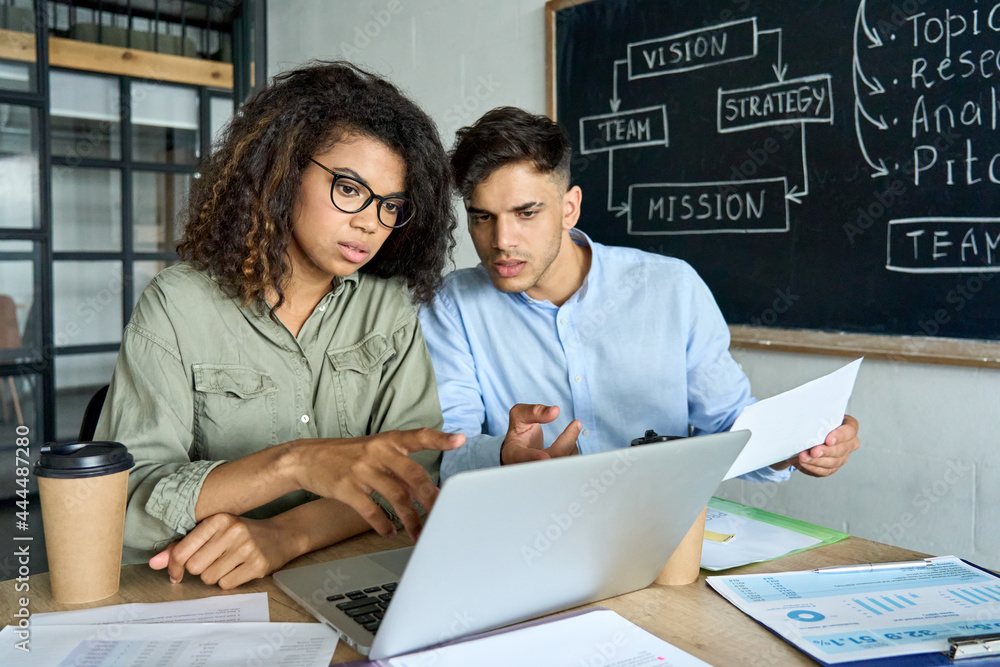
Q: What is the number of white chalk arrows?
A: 8